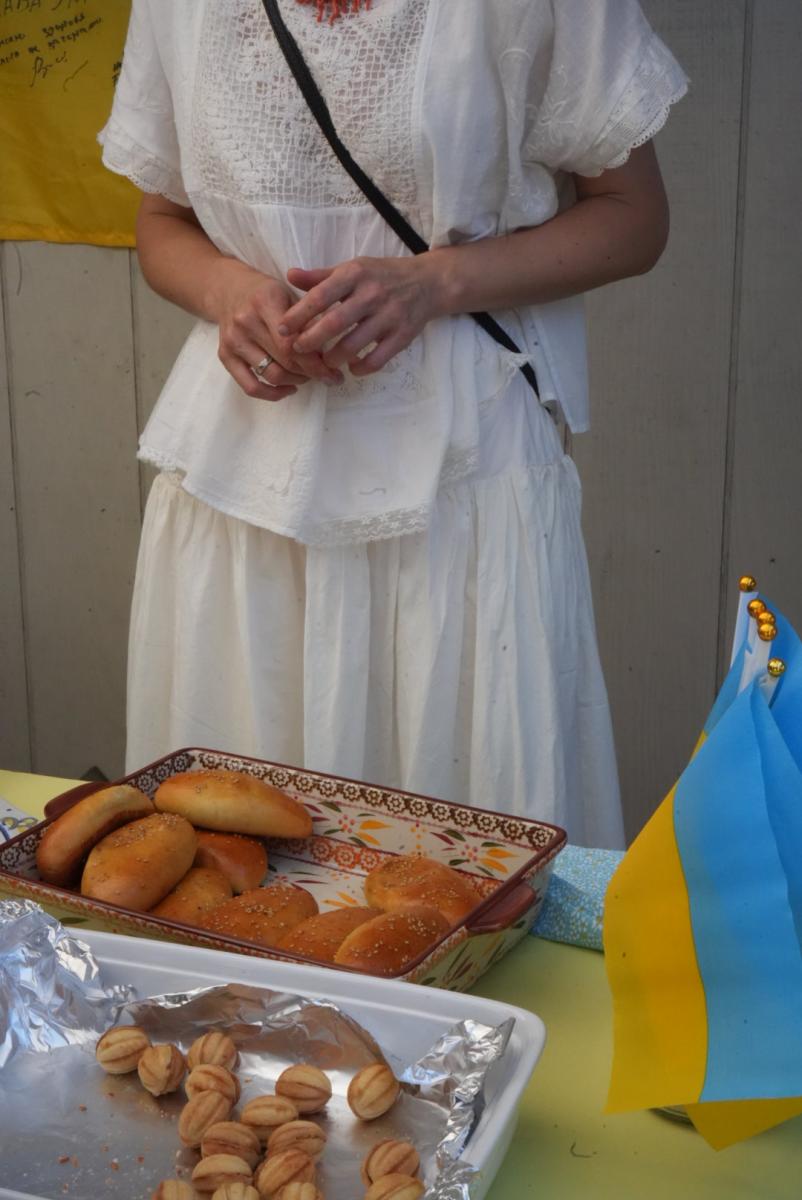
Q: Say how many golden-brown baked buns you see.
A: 9